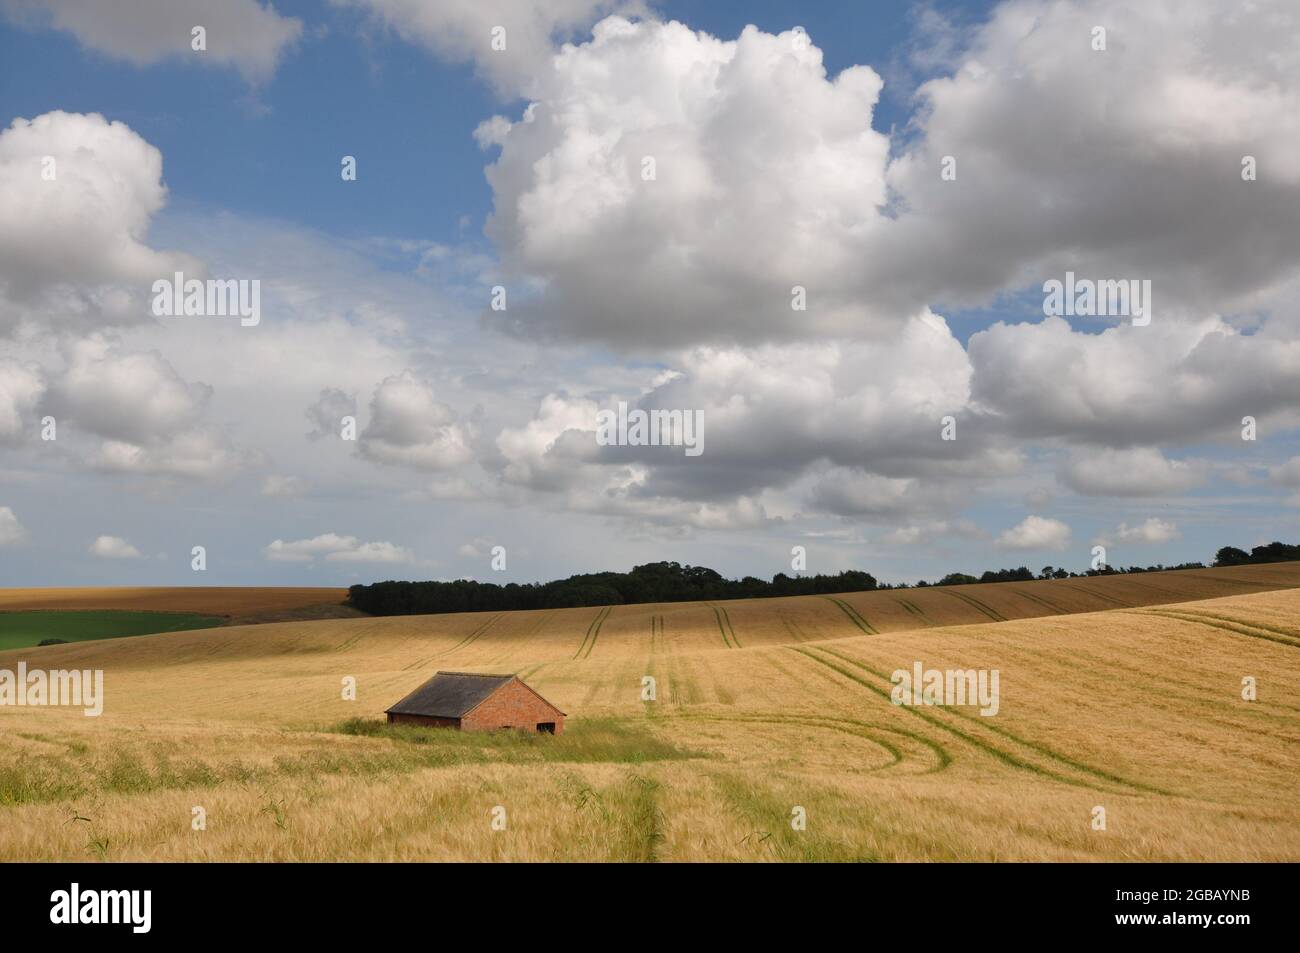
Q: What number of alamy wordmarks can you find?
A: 6